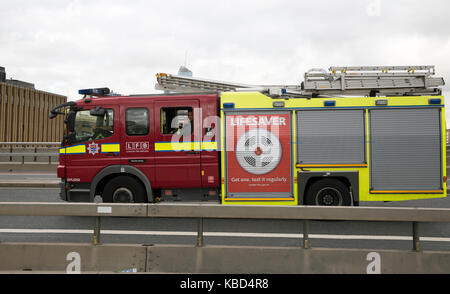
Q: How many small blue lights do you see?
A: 3